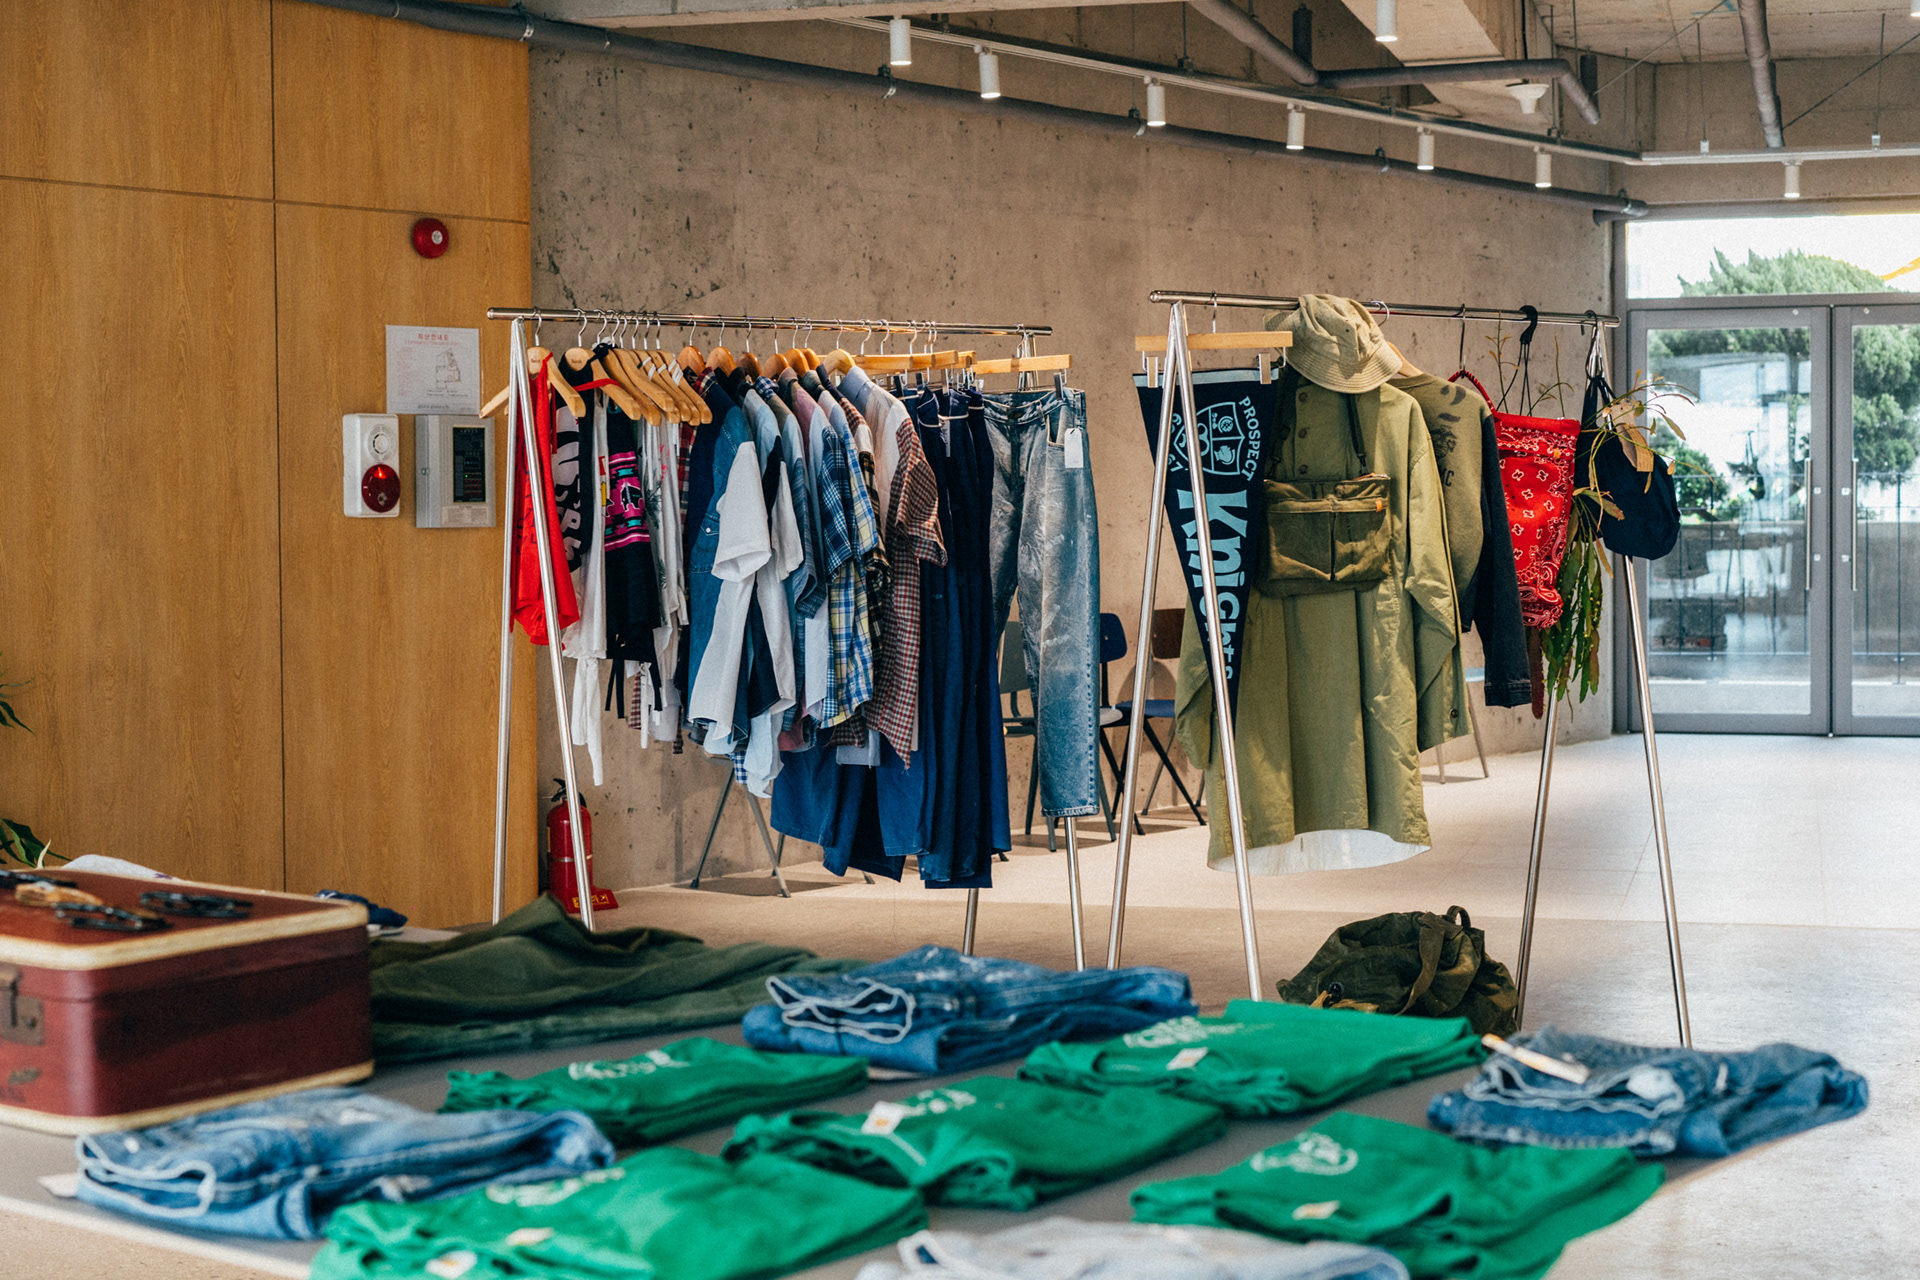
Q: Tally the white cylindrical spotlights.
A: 8